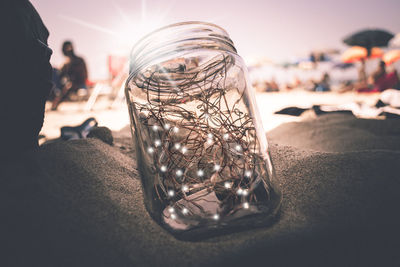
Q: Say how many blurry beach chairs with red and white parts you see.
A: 1